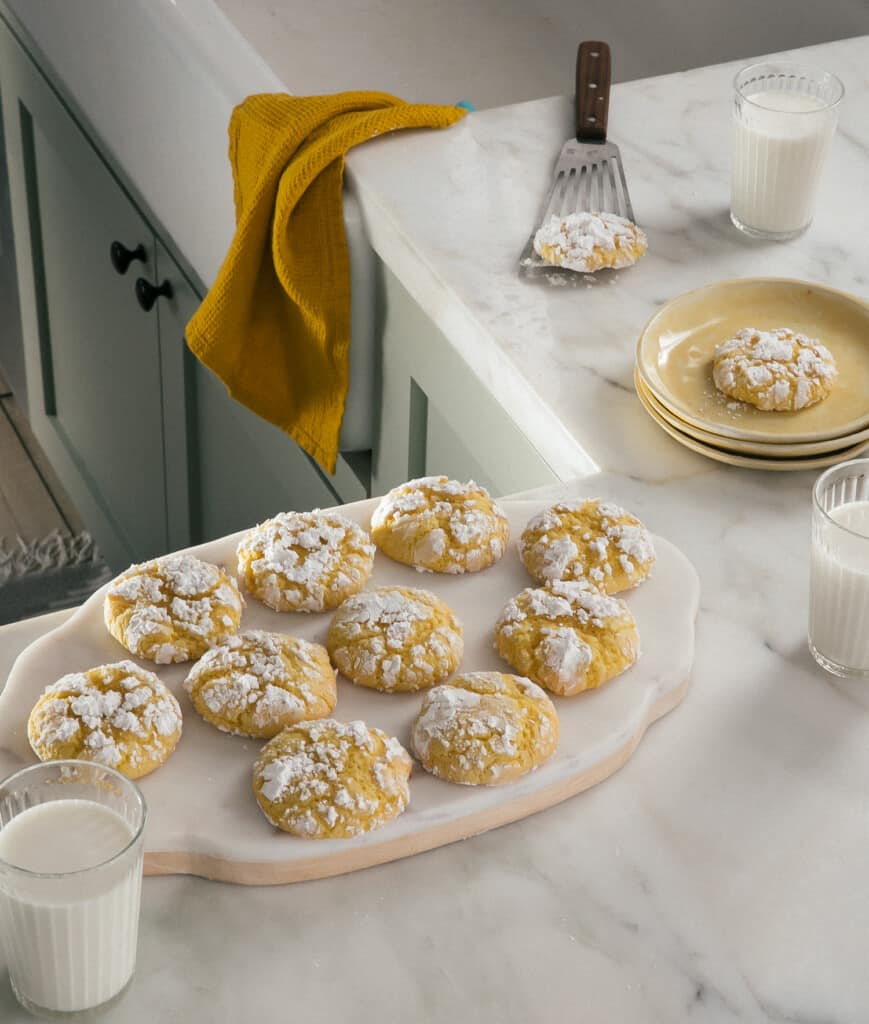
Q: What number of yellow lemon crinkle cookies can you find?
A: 12